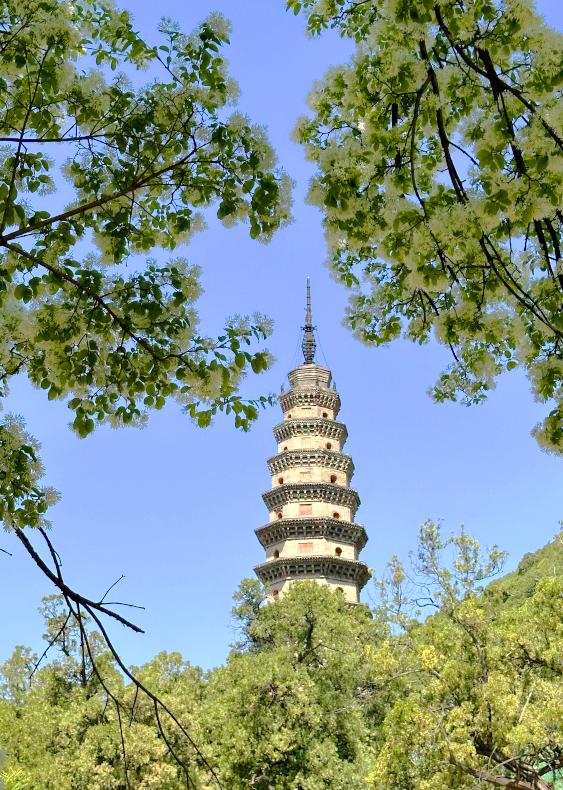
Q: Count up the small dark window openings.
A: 12